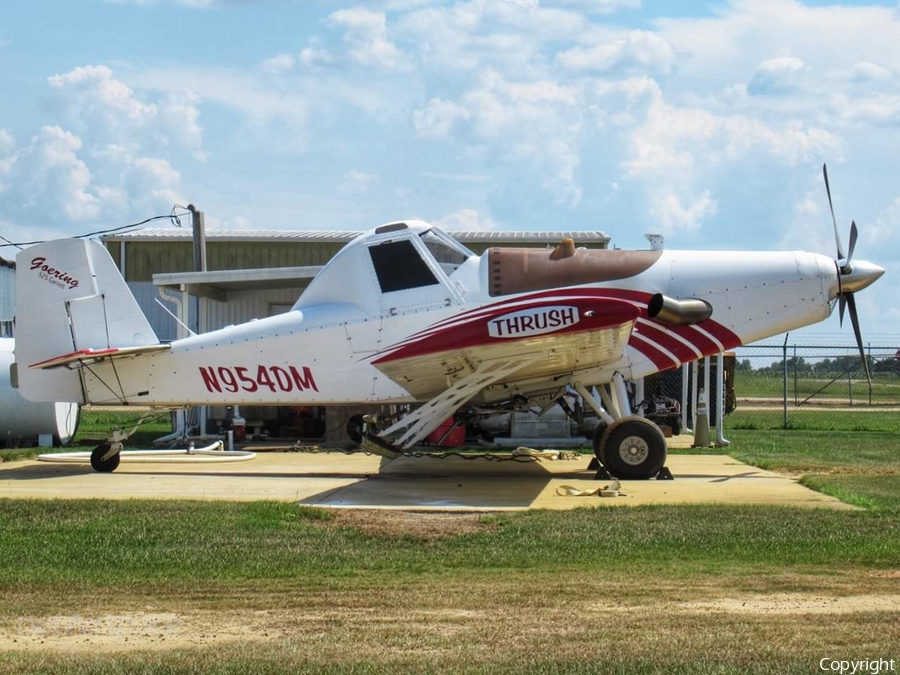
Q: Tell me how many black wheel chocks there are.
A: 3